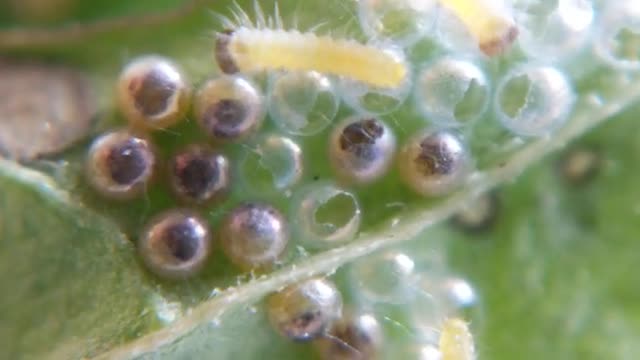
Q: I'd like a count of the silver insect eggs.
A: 10